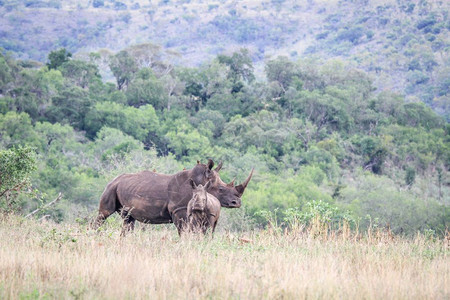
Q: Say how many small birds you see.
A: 3